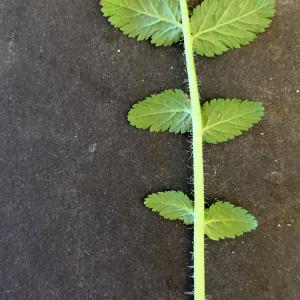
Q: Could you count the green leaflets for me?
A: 6